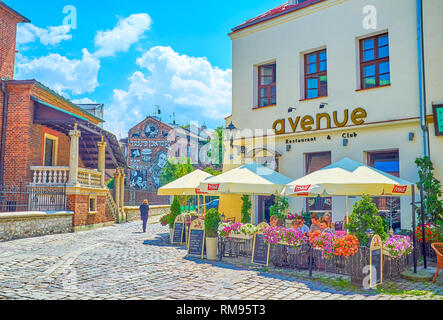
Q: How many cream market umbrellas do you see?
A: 3